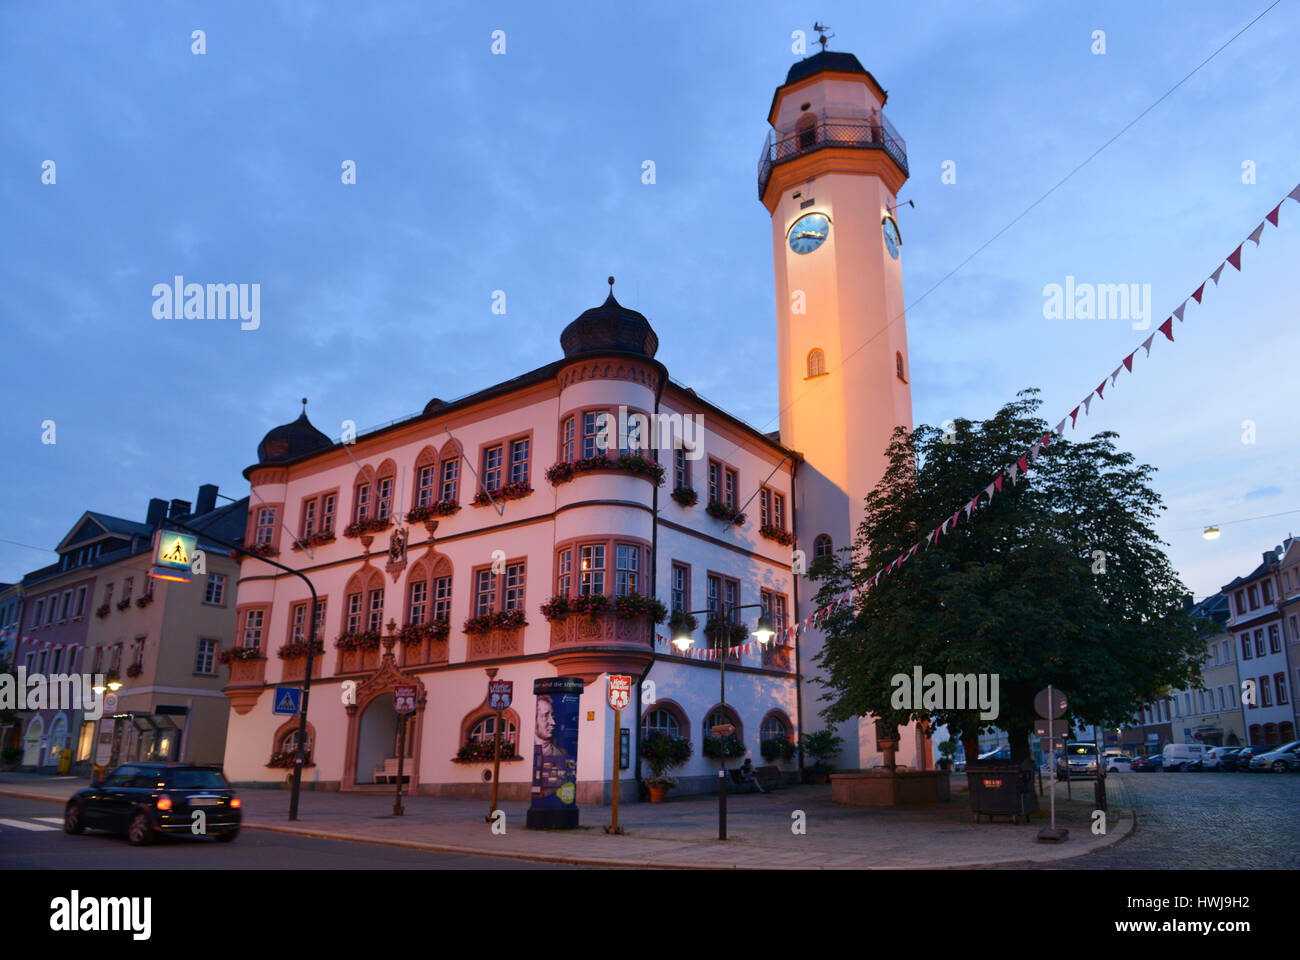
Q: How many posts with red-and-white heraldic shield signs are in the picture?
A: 3